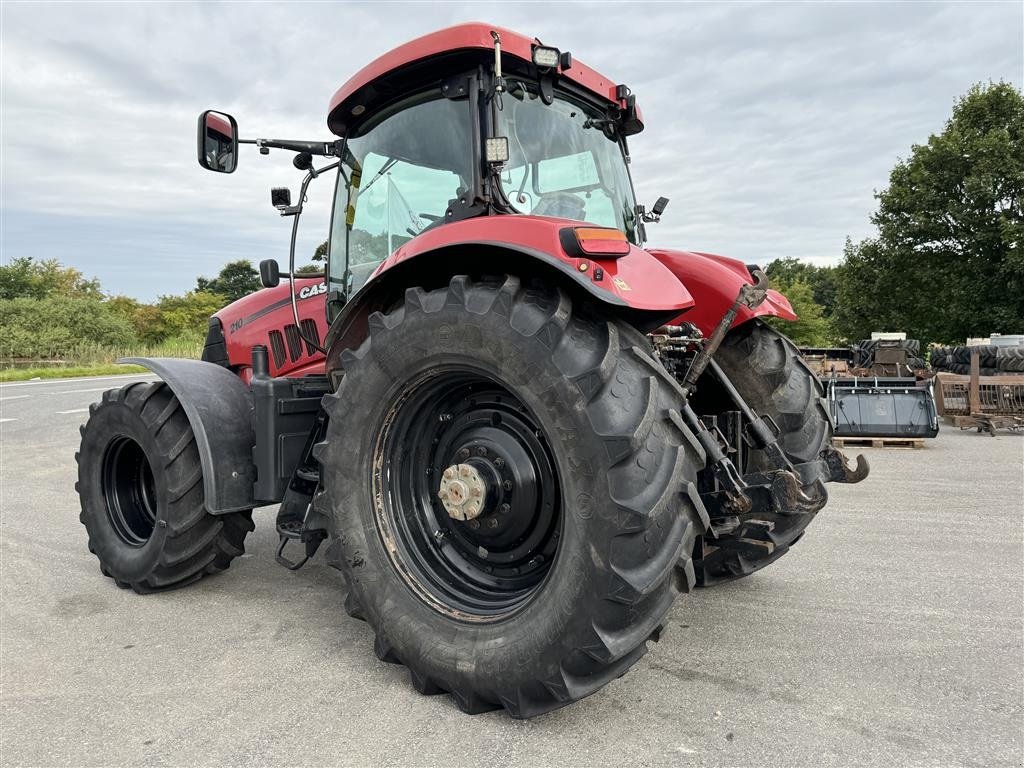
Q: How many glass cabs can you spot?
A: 1